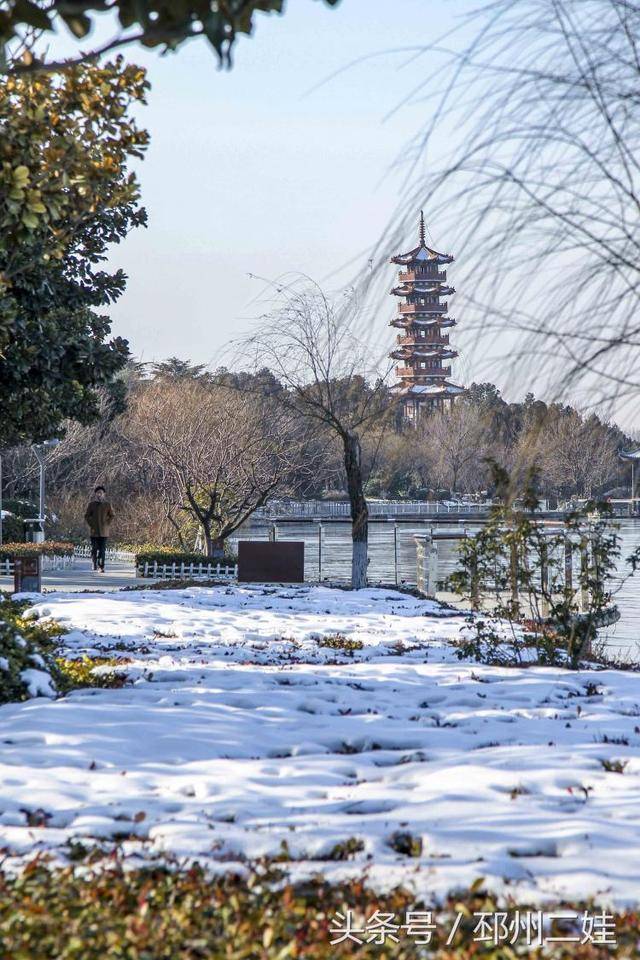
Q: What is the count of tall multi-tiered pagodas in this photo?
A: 1